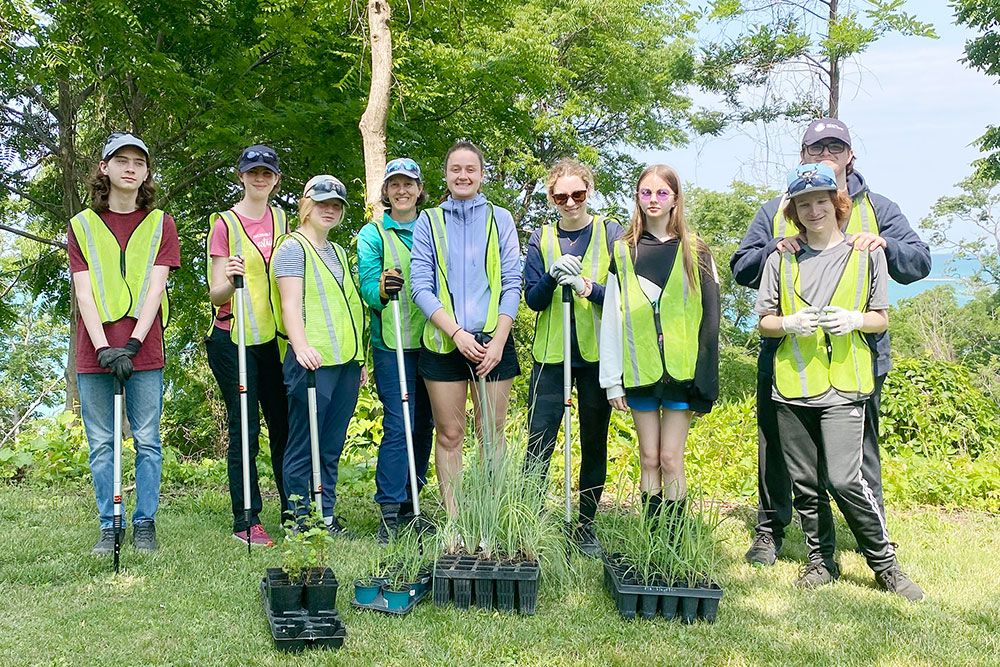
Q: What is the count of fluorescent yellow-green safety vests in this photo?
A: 9